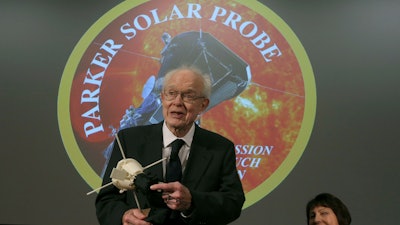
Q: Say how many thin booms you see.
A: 4